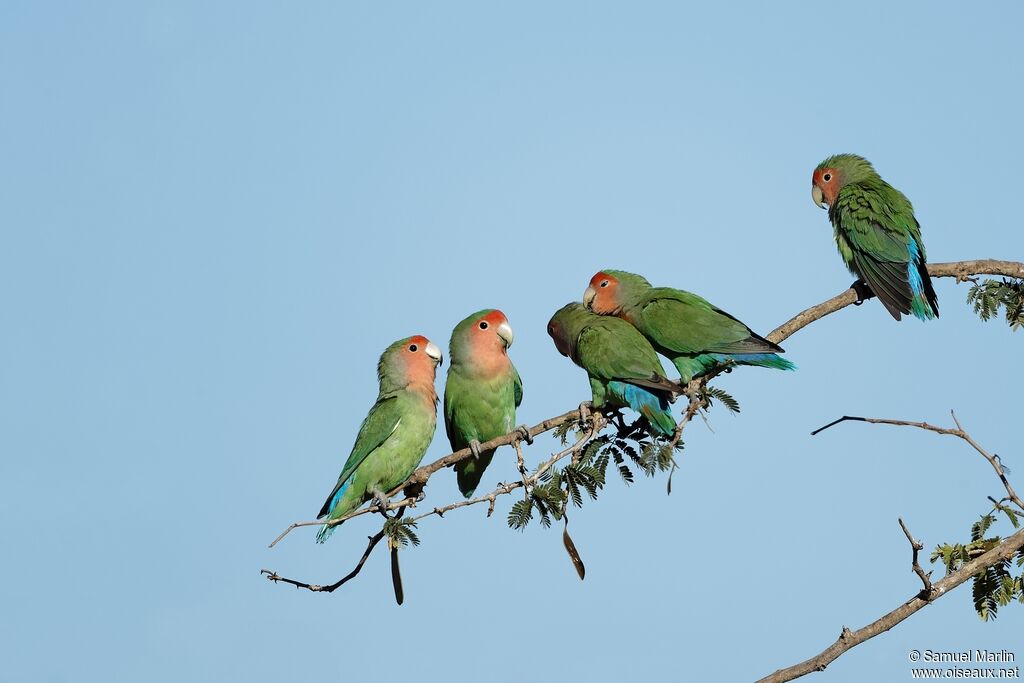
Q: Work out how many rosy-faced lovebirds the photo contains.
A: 5